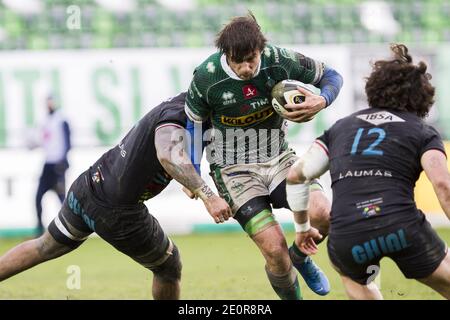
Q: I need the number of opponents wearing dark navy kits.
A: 2